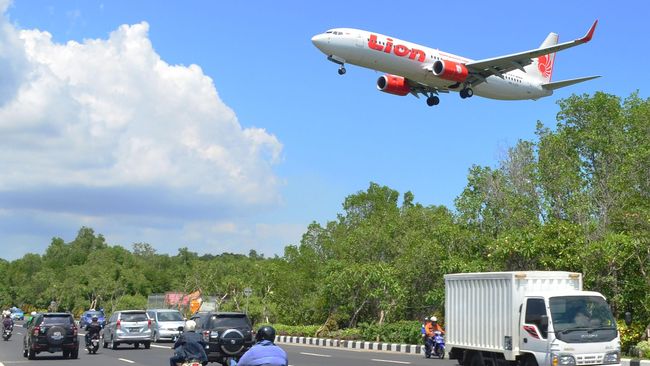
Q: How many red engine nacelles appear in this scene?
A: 2